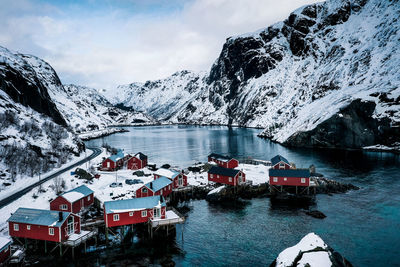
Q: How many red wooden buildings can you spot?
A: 12